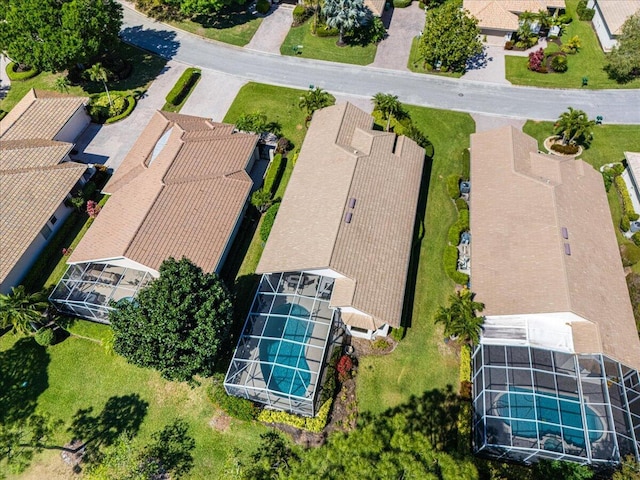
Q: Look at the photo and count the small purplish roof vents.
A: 4